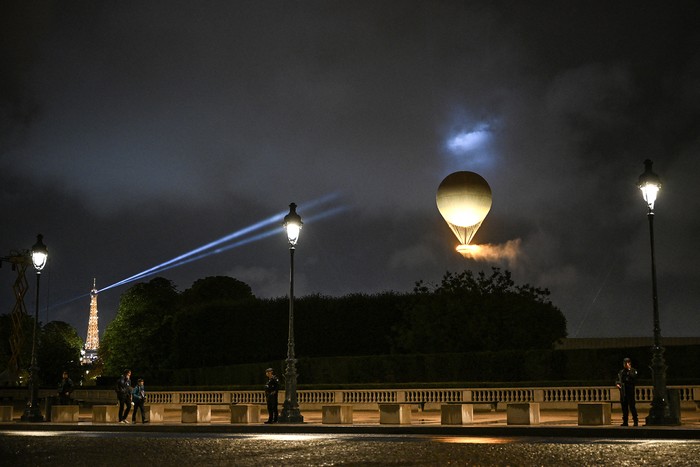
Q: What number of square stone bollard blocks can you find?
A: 11